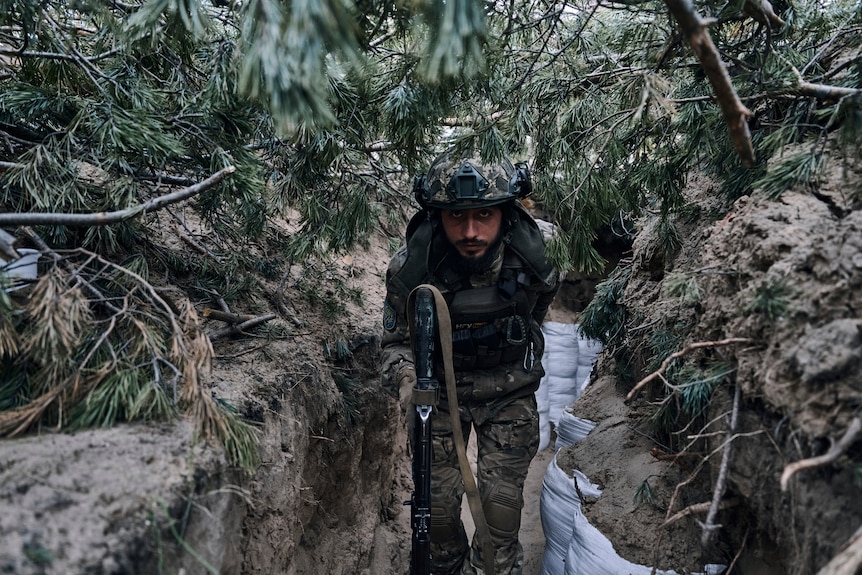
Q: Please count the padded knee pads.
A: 2